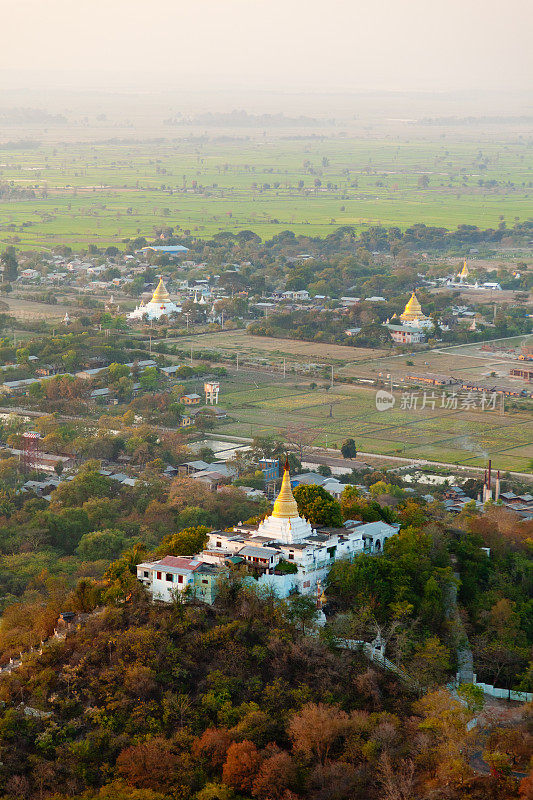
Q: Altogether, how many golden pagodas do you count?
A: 4